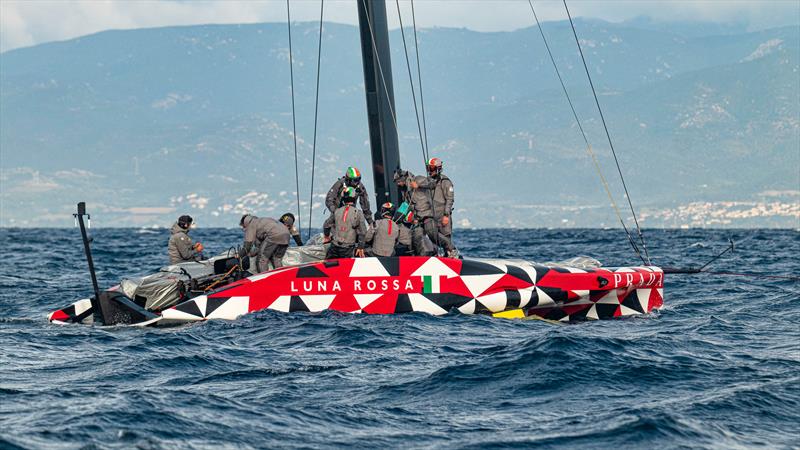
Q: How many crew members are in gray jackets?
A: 9